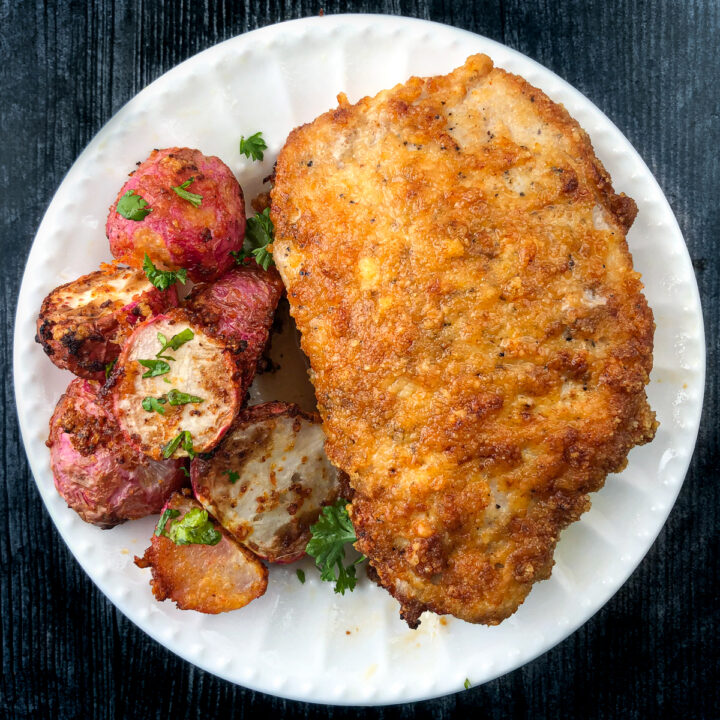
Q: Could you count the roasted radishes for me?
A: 7